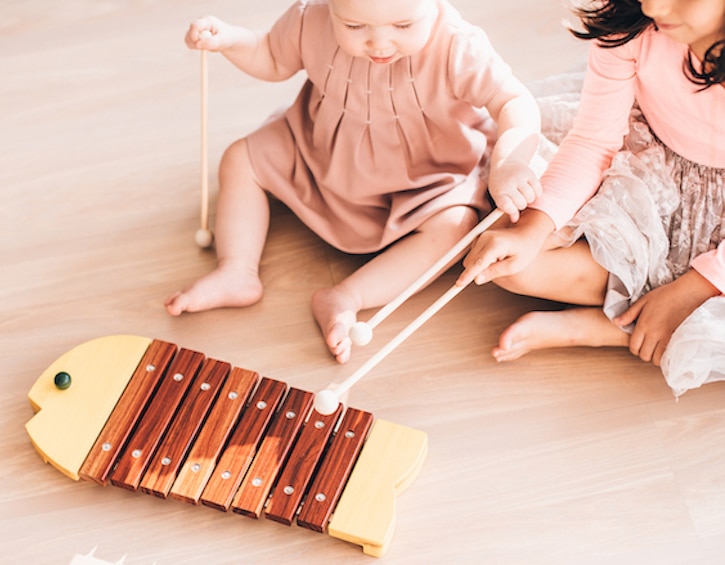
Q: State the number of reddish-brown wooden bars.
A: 8